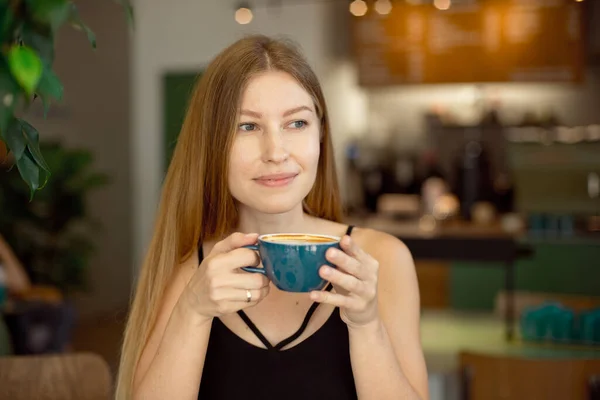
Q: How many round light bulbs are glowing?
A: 4